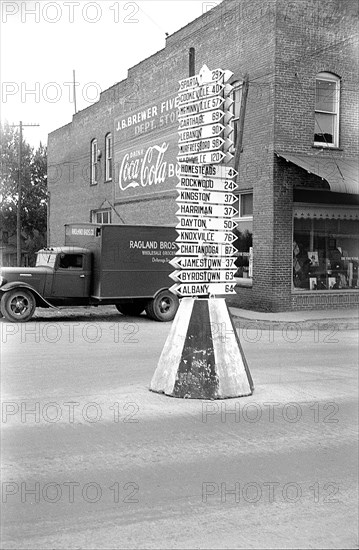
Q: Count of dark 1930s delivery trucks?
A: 1